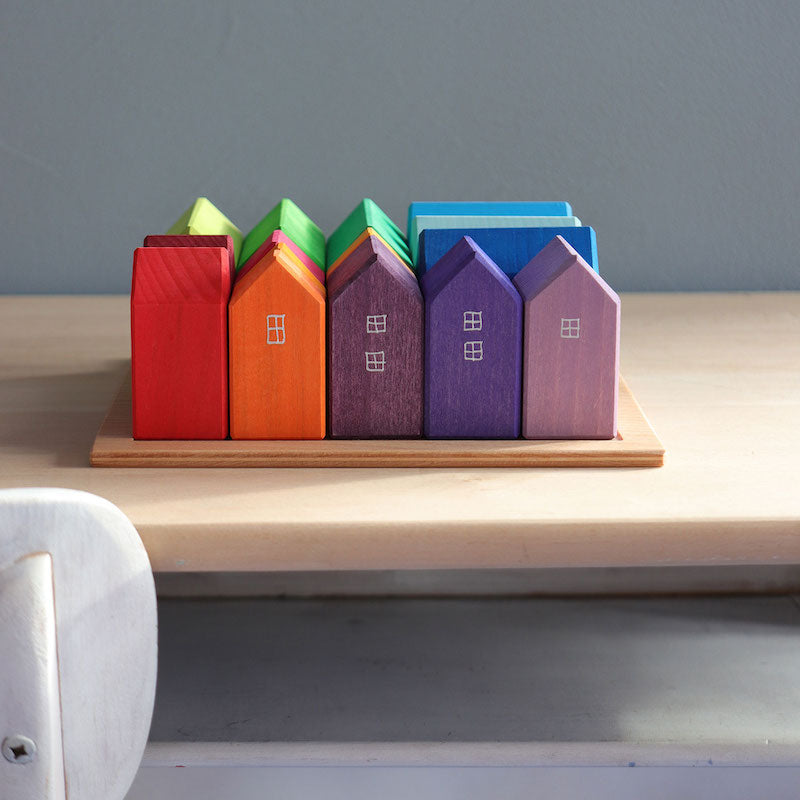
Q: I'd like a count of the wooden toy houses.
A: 15